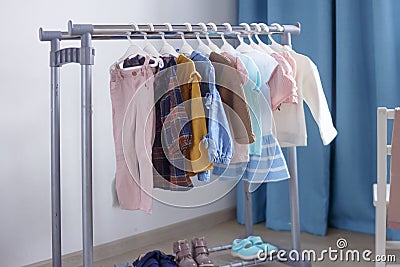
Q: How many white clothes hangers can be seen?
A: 11